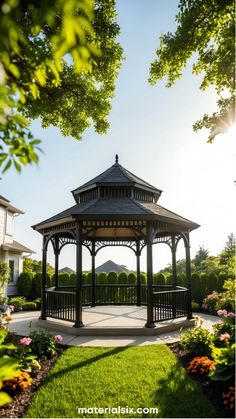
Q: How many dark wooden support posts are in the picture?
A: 8